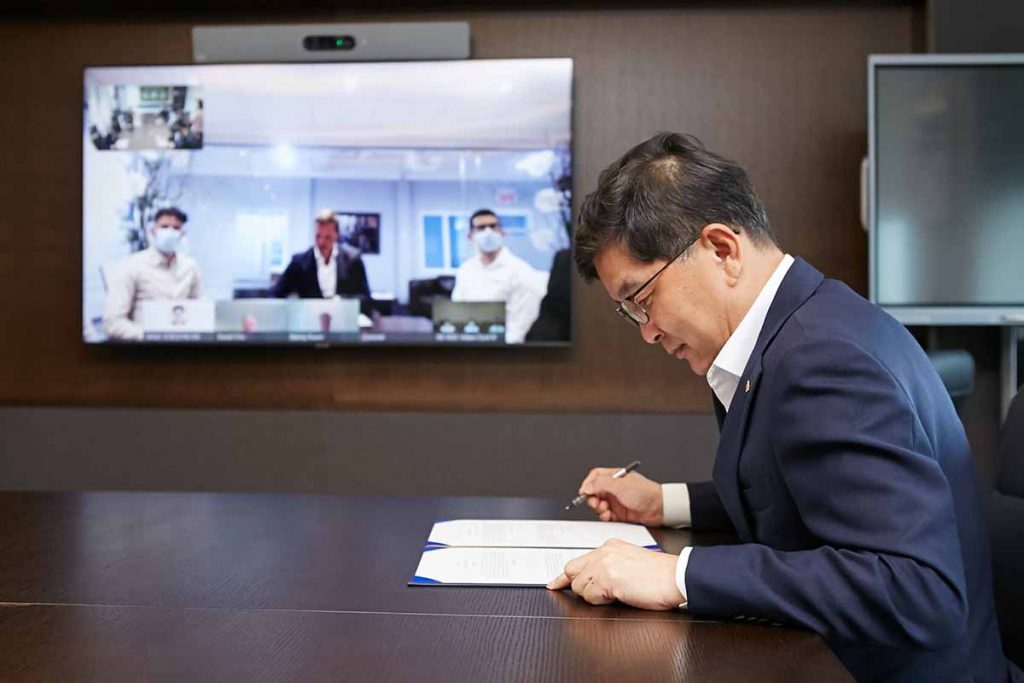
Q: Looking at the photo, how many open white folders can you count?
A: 1